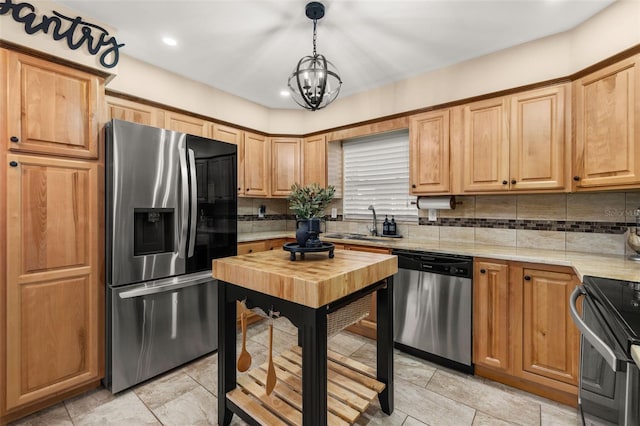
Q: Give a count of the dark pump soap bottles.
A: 2